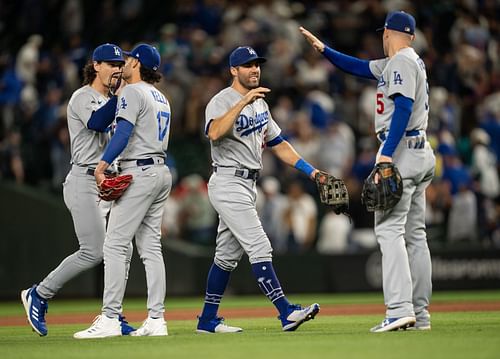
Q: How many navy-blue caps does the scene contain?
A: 4